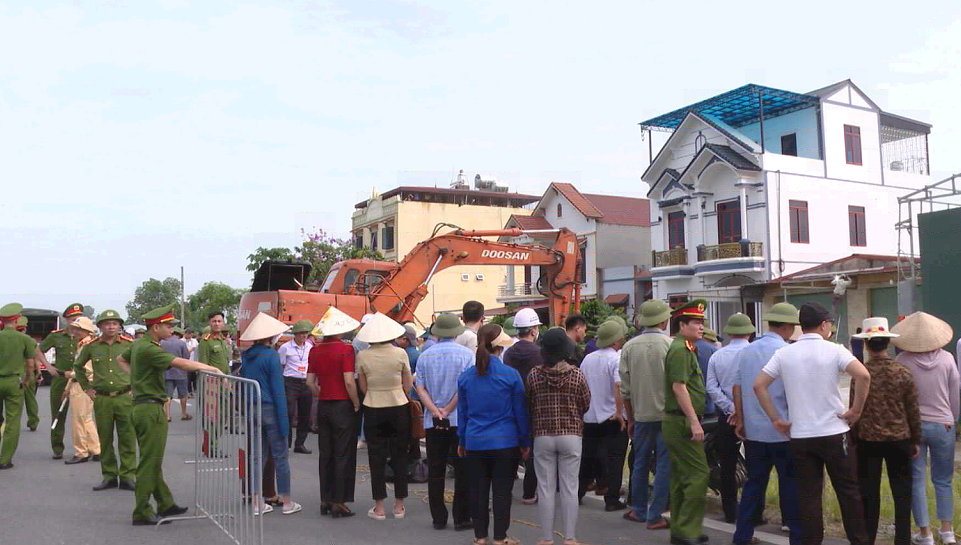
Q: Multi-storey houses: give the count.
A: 3